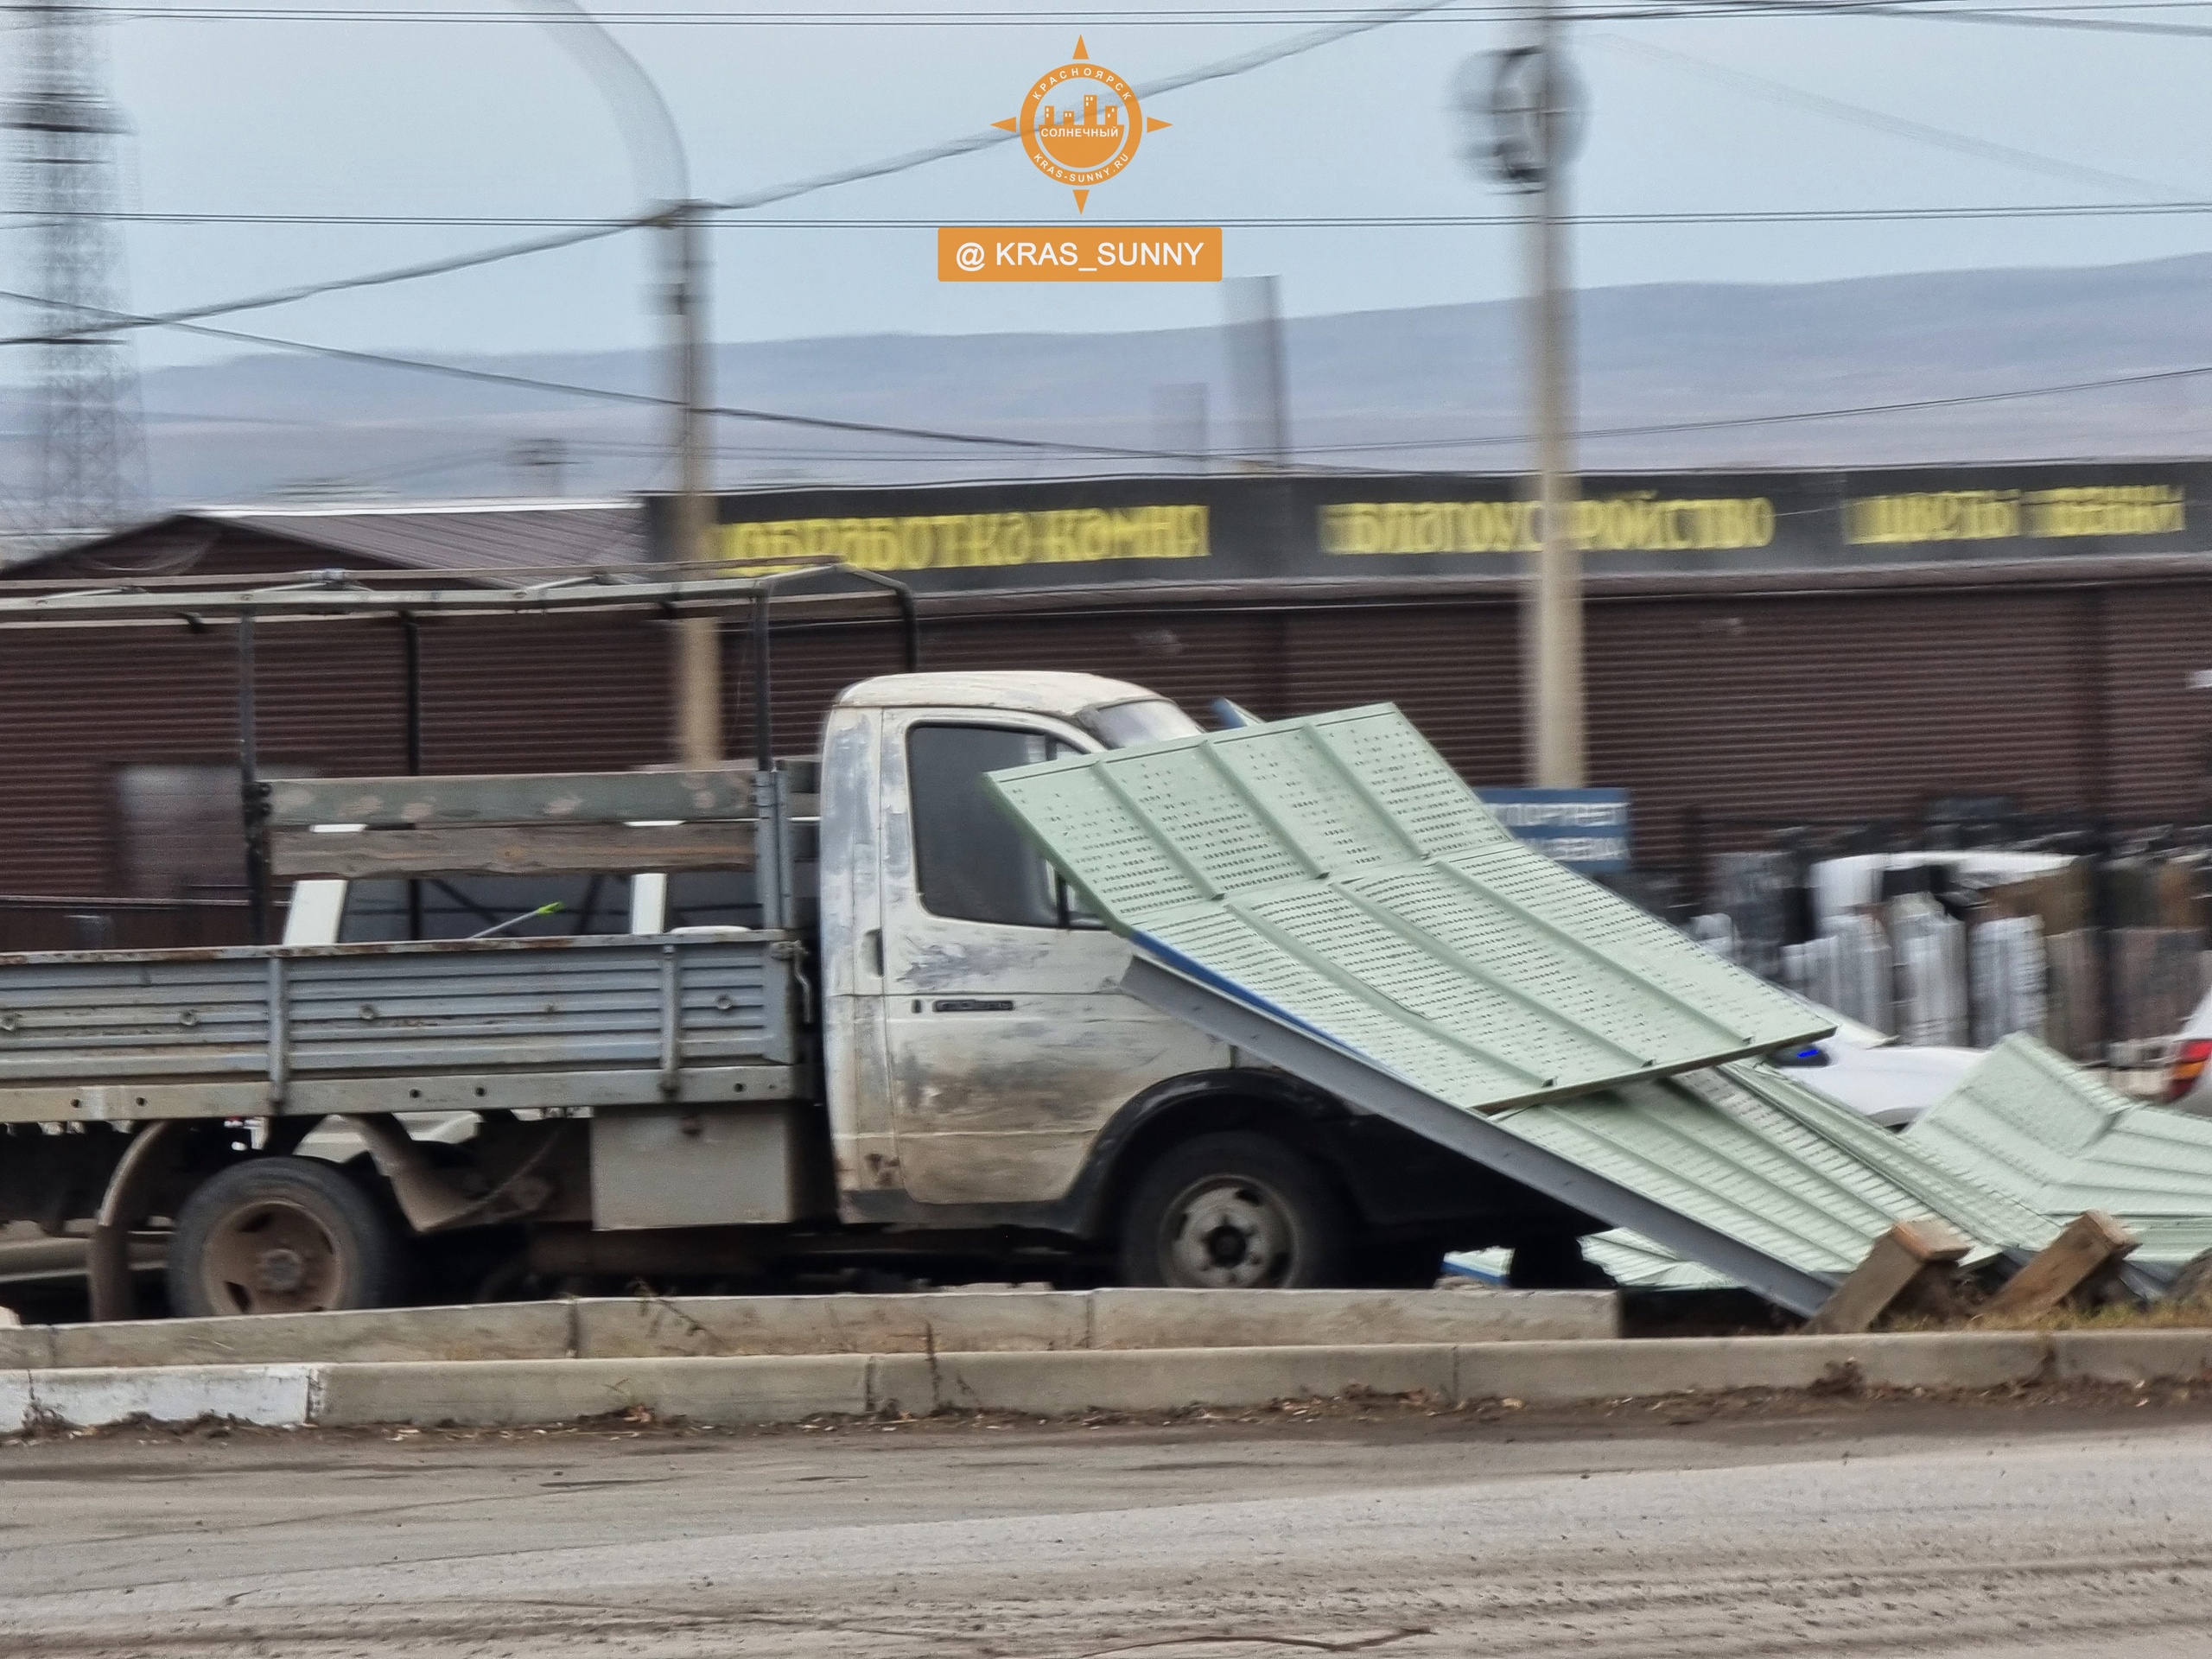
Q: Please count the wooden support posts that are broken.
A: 2